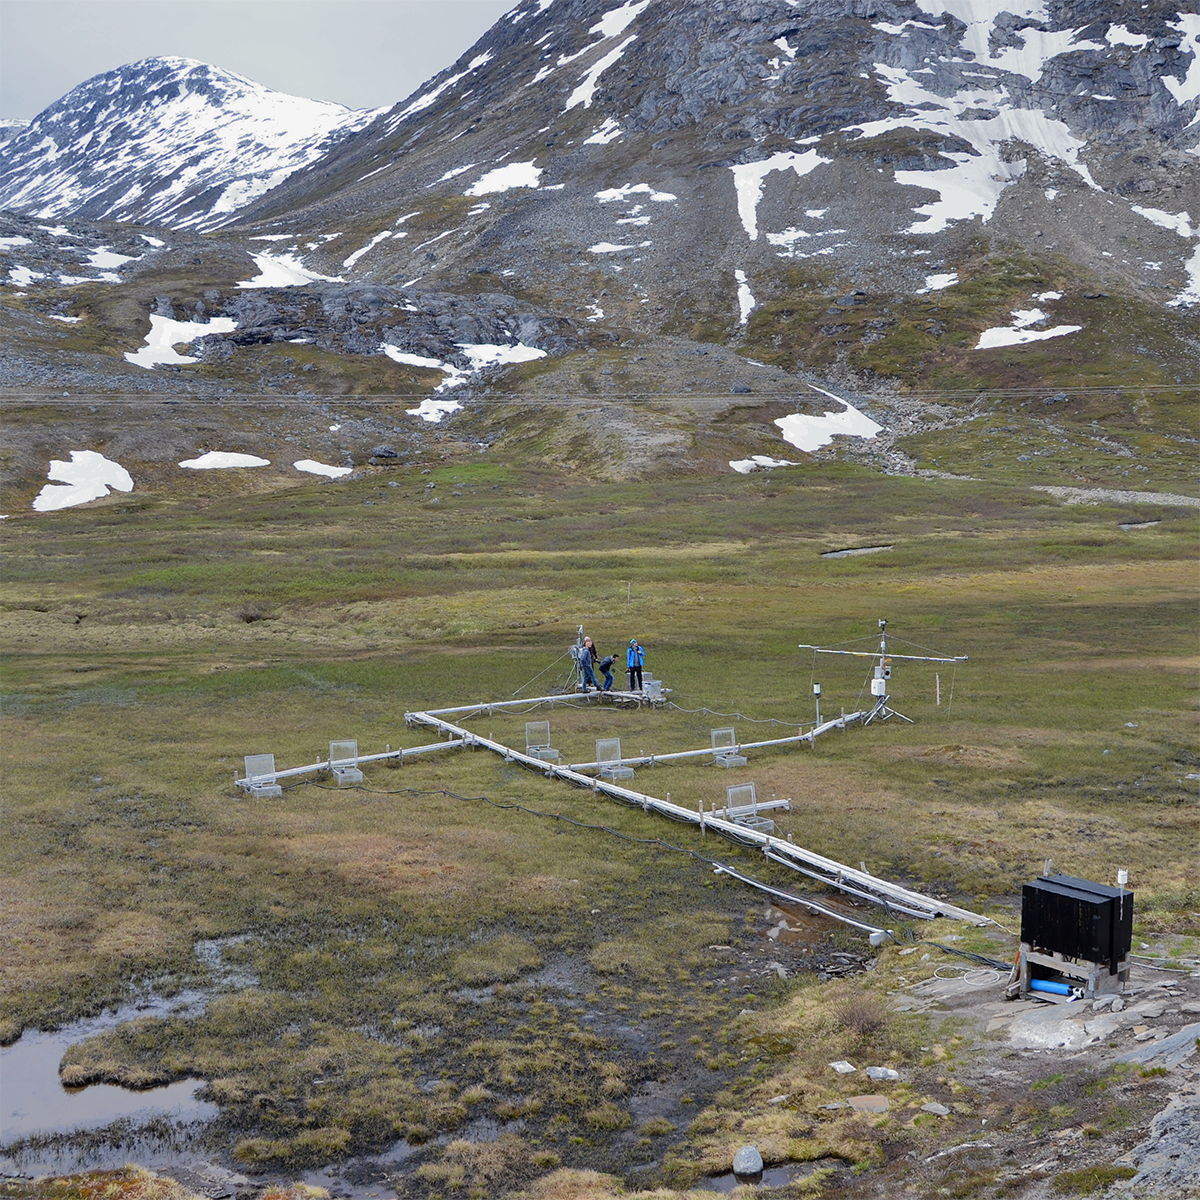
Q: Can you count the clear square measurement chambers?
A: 6